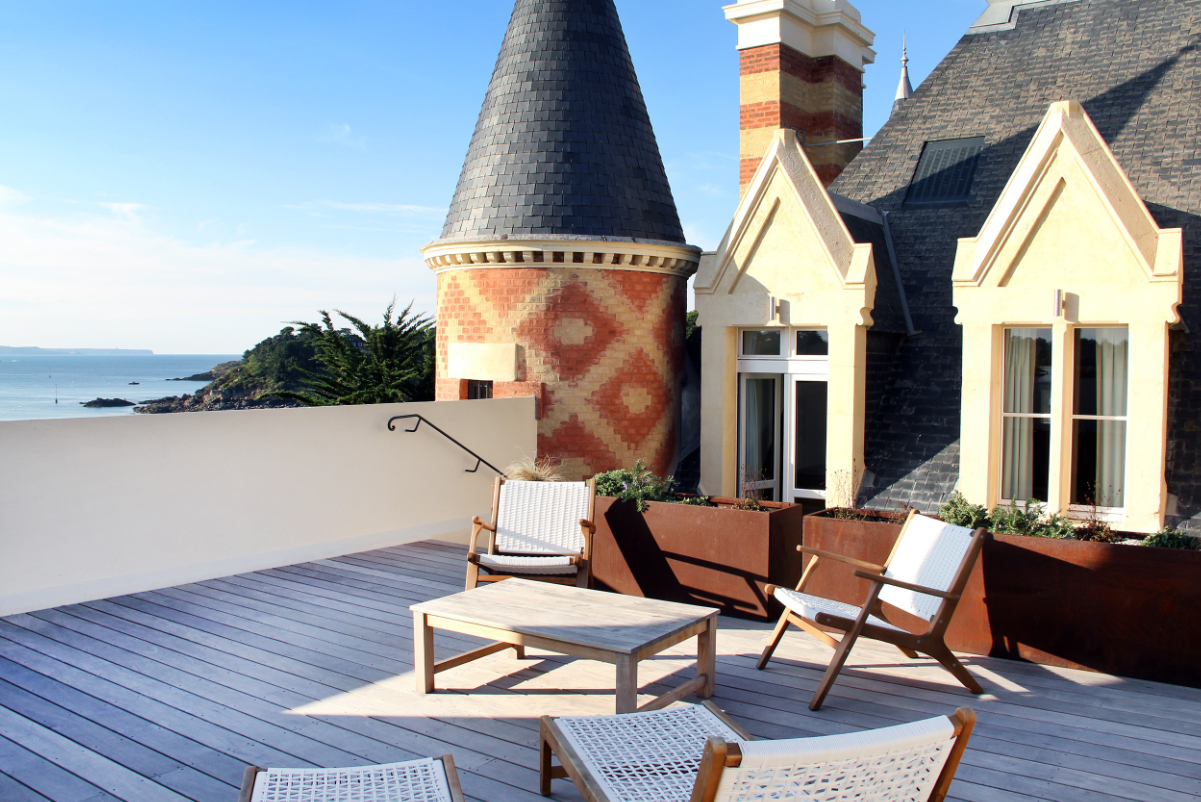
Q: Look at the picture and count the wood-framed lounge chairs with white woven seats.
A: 4